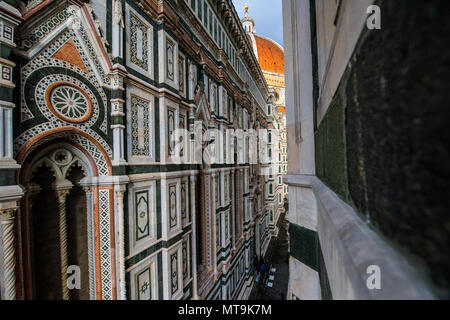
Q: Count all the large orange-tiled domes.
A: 1